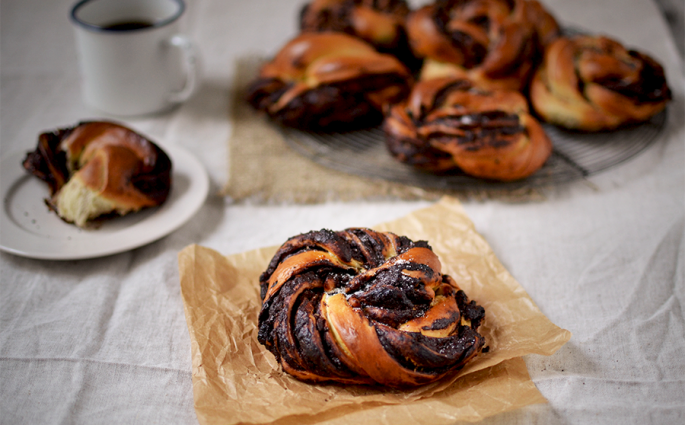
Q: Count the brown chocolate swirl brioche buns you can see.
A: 7